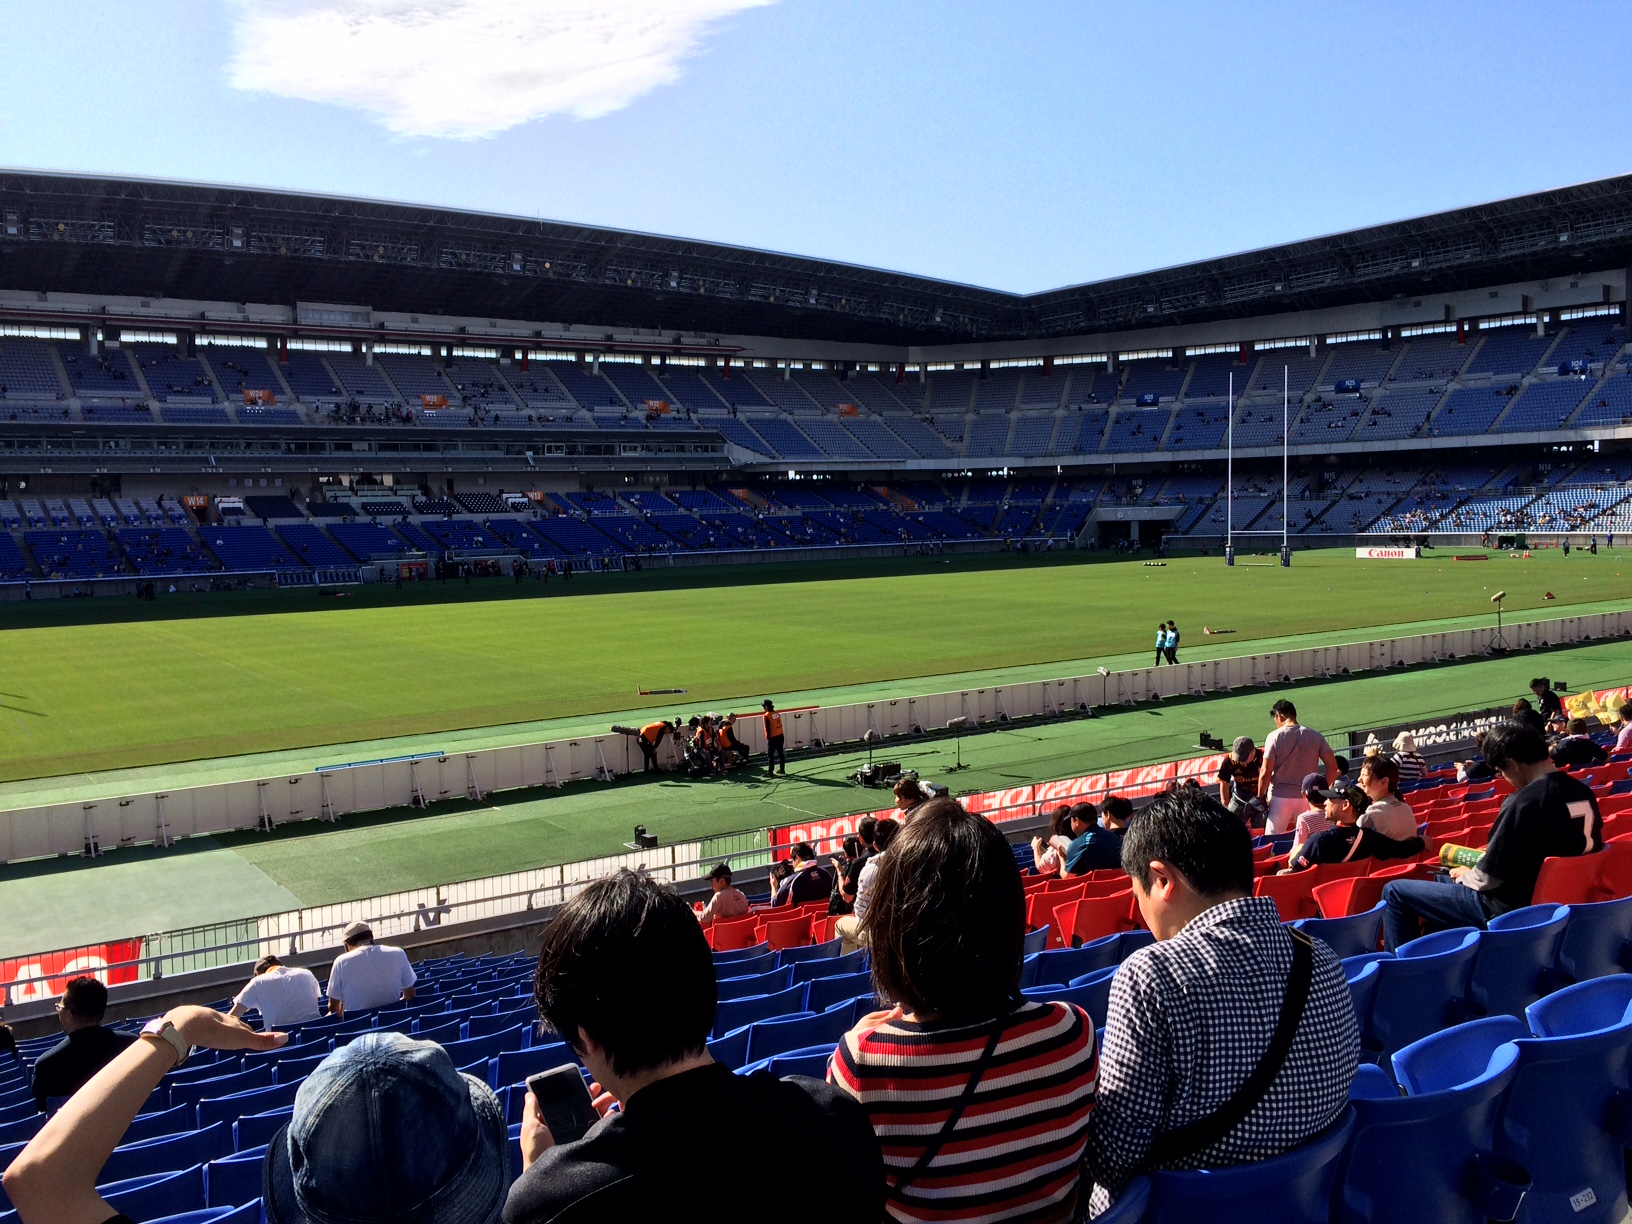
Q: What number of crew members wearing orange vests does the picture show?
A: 4